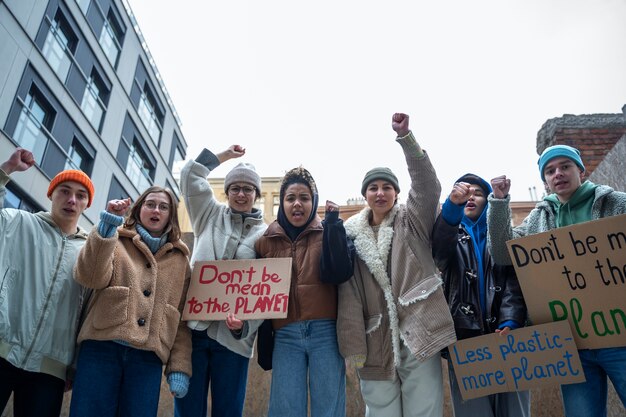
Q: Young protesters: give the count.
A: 7